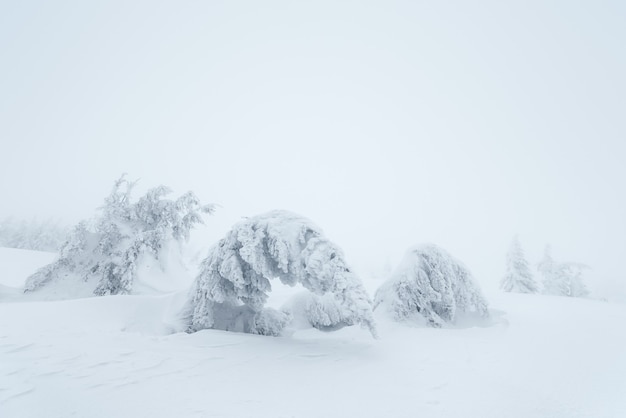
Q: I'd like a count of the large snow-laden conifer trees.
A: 3